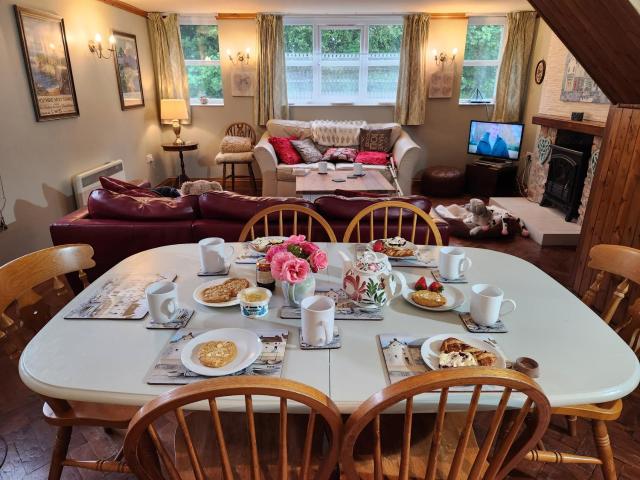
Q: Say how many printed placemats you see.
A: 6